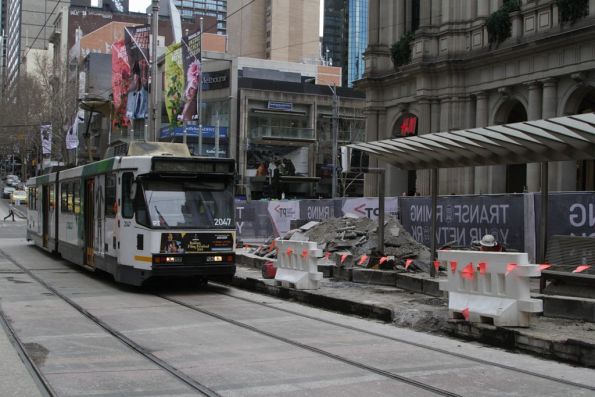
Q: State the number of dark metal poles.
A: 3